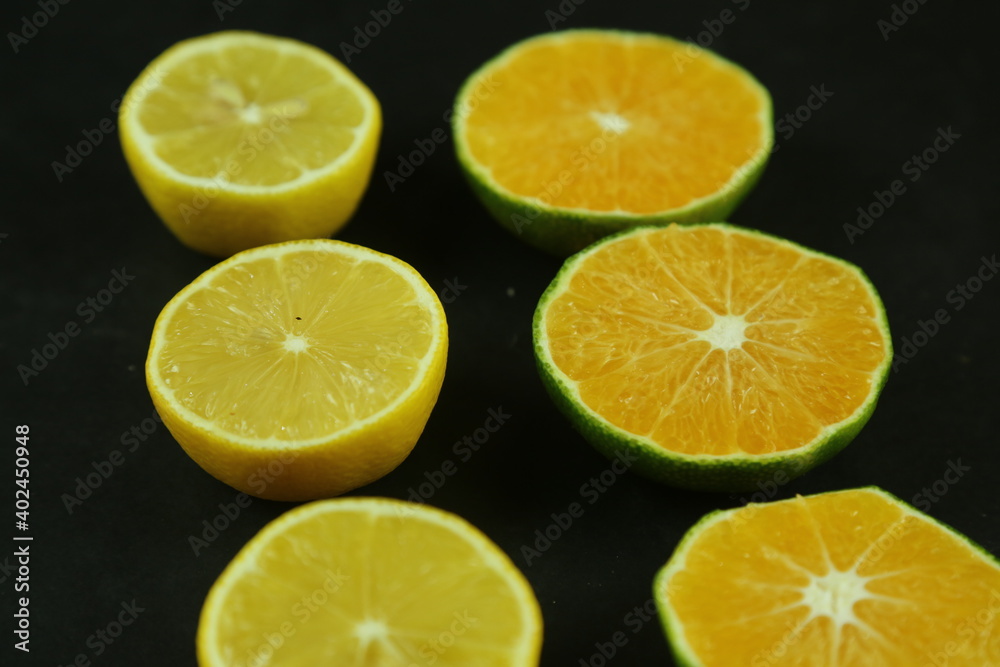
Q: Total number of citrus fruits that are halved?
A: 6